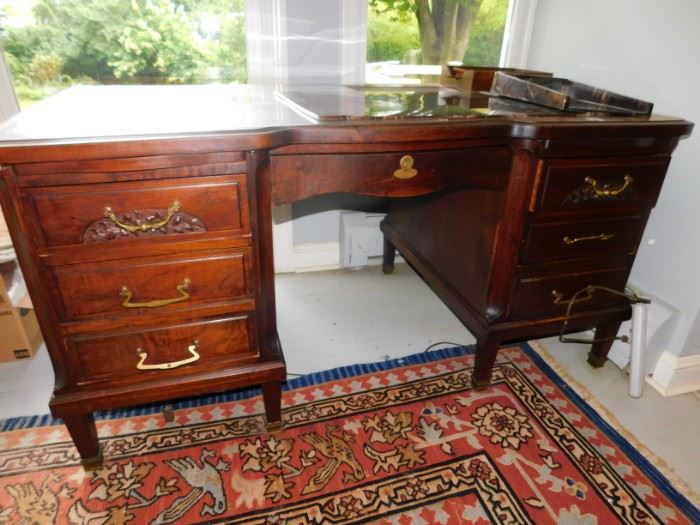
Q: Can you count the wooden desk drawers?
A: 7